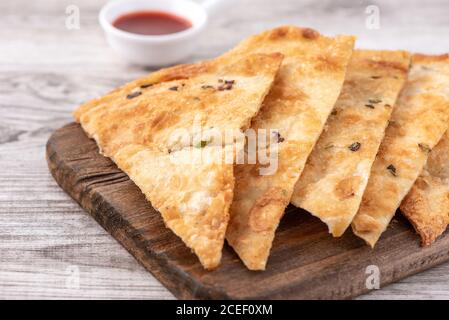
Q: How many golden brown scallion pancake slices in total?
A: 5